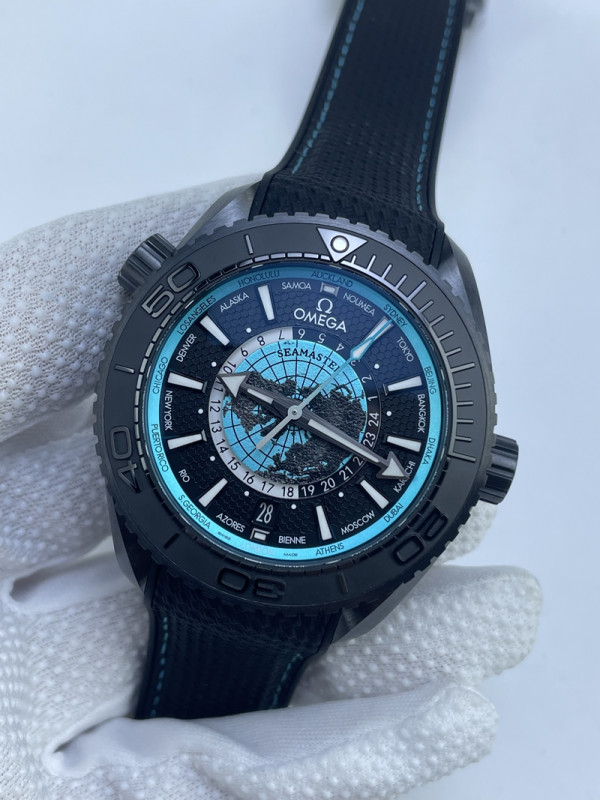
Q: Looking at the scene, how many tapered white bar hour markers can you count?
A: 10